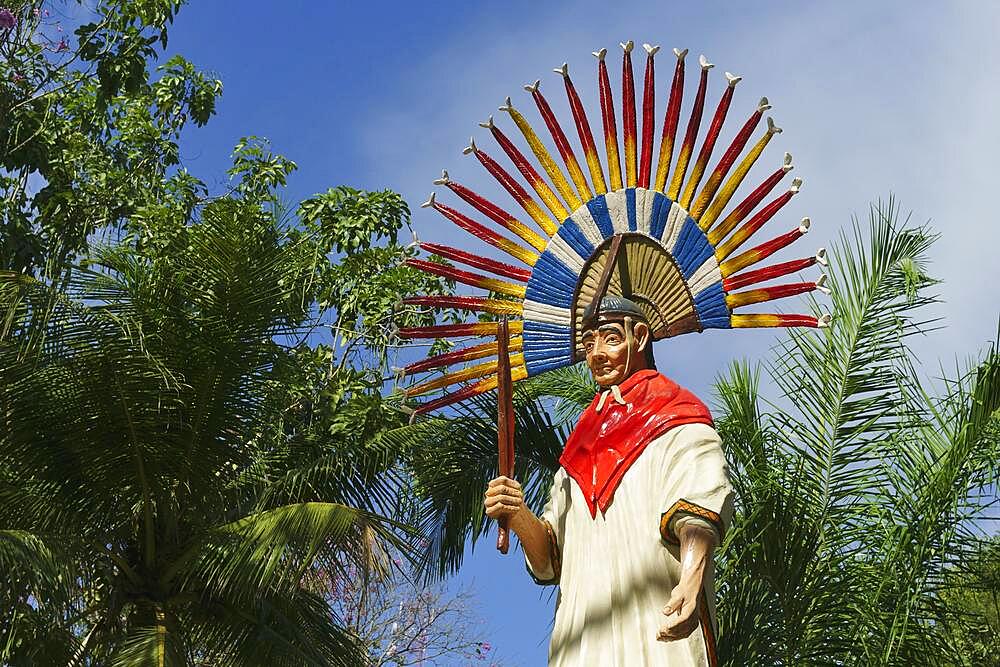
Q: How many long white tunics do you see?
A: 1